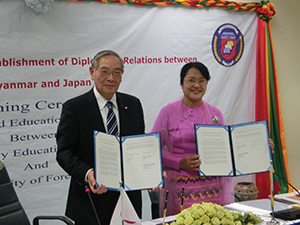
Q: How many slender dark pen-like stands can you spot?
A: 2